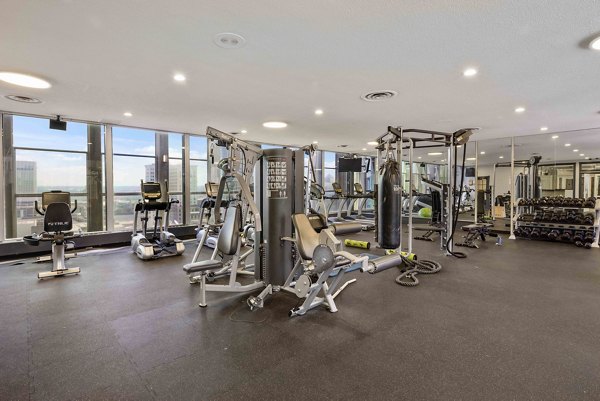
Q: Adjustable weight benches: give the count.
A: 2